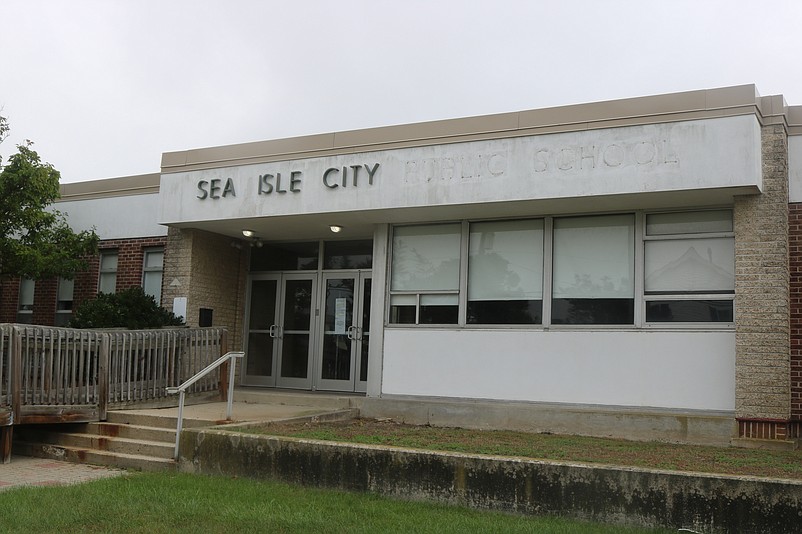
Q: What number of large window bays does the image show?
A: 4